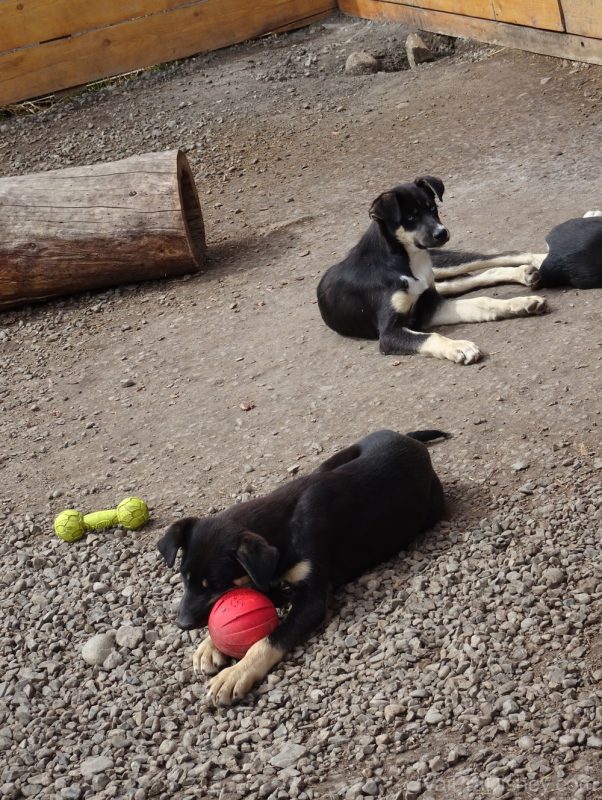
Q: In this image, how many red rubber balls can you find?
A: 1